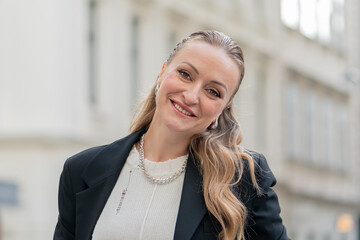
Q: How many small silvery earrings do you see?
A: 2